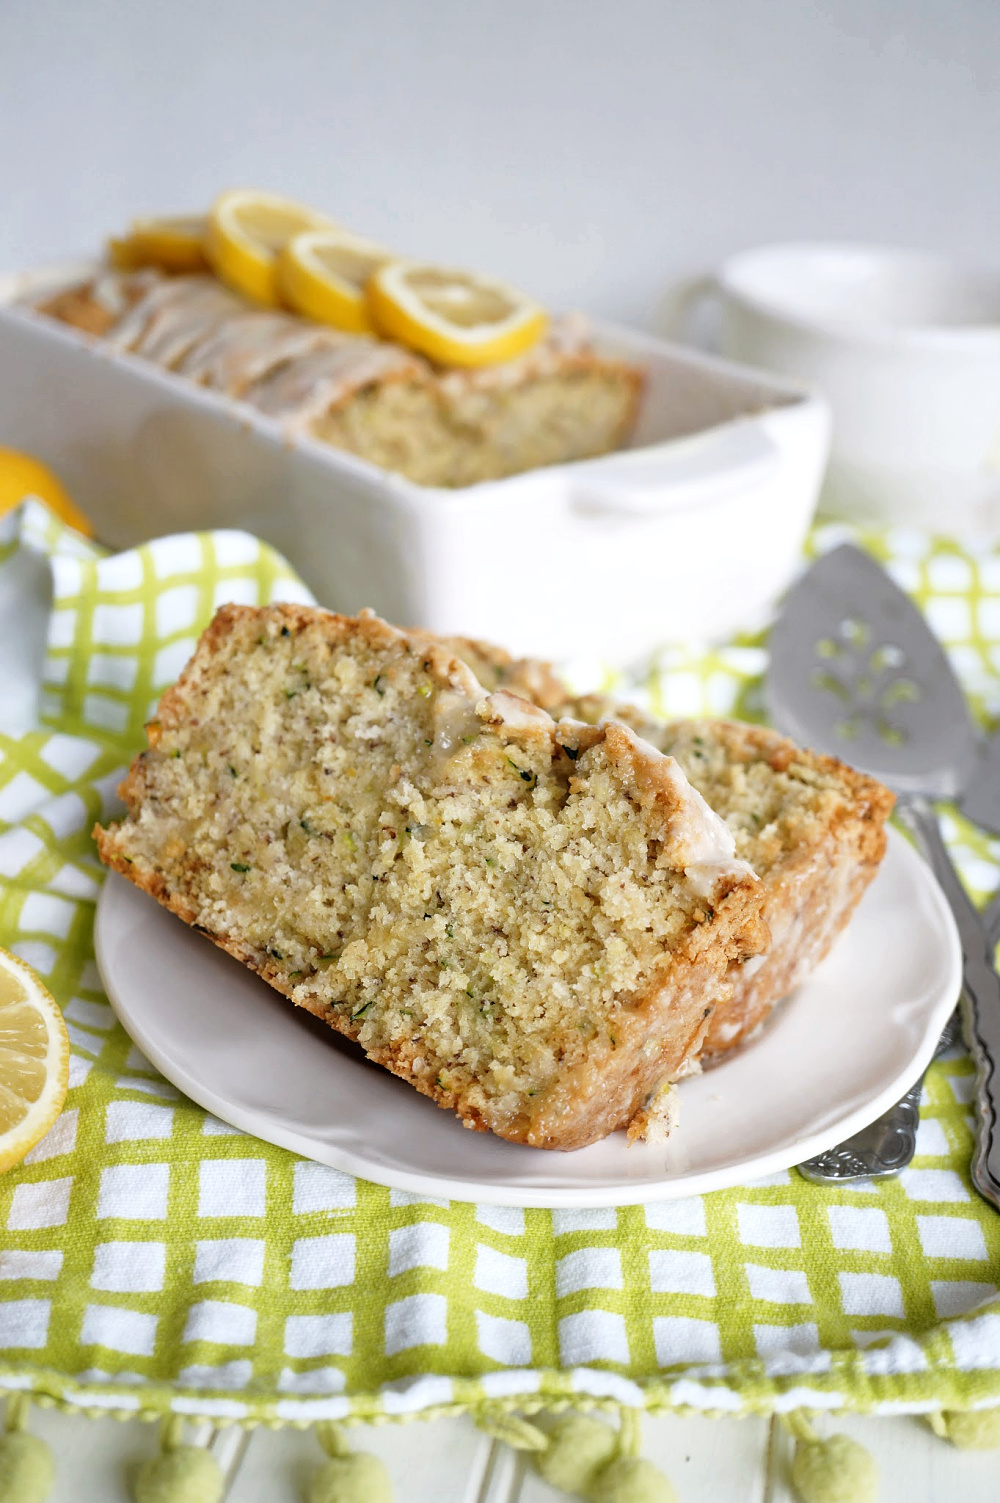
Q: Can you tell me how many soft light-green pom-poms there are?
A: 7